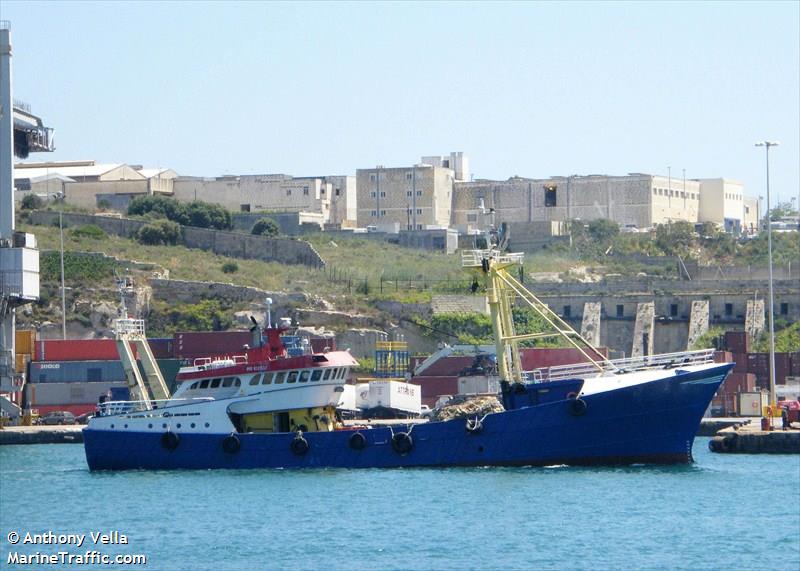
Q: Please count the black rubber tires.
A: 7